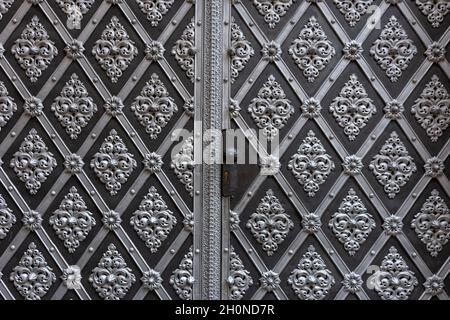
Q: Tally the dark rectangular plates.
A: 1